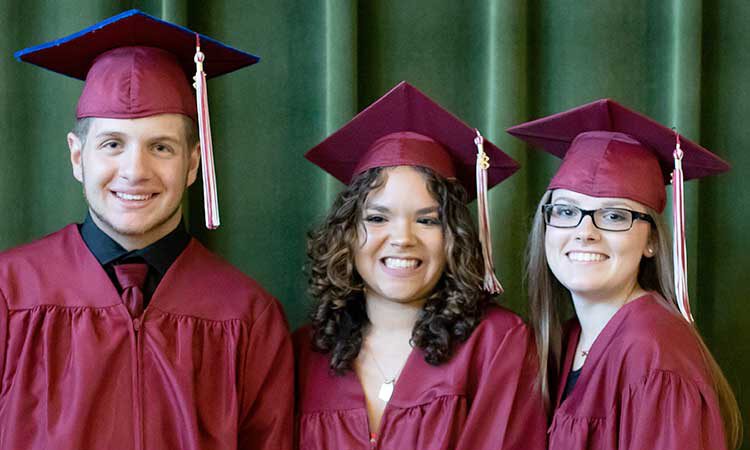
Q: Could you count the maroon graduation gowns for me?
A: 3